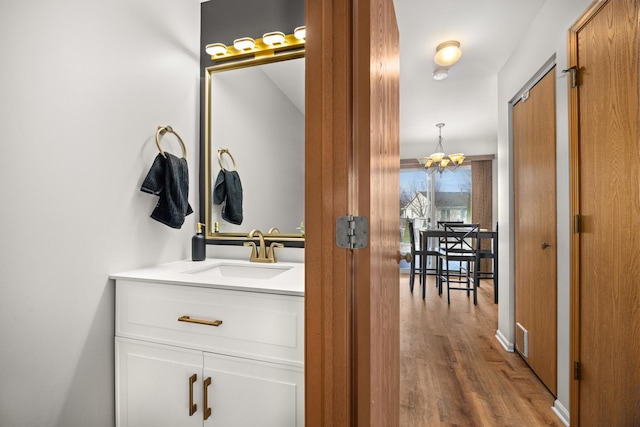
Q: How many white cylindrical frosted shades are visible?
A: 4